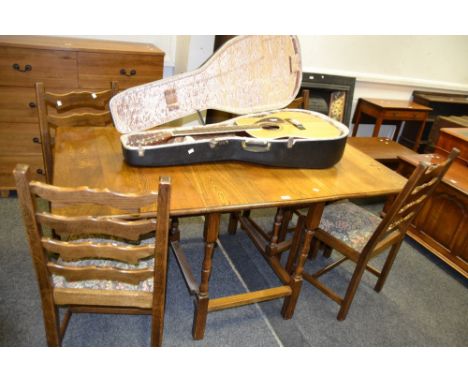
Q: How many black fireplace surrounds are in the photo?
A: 1